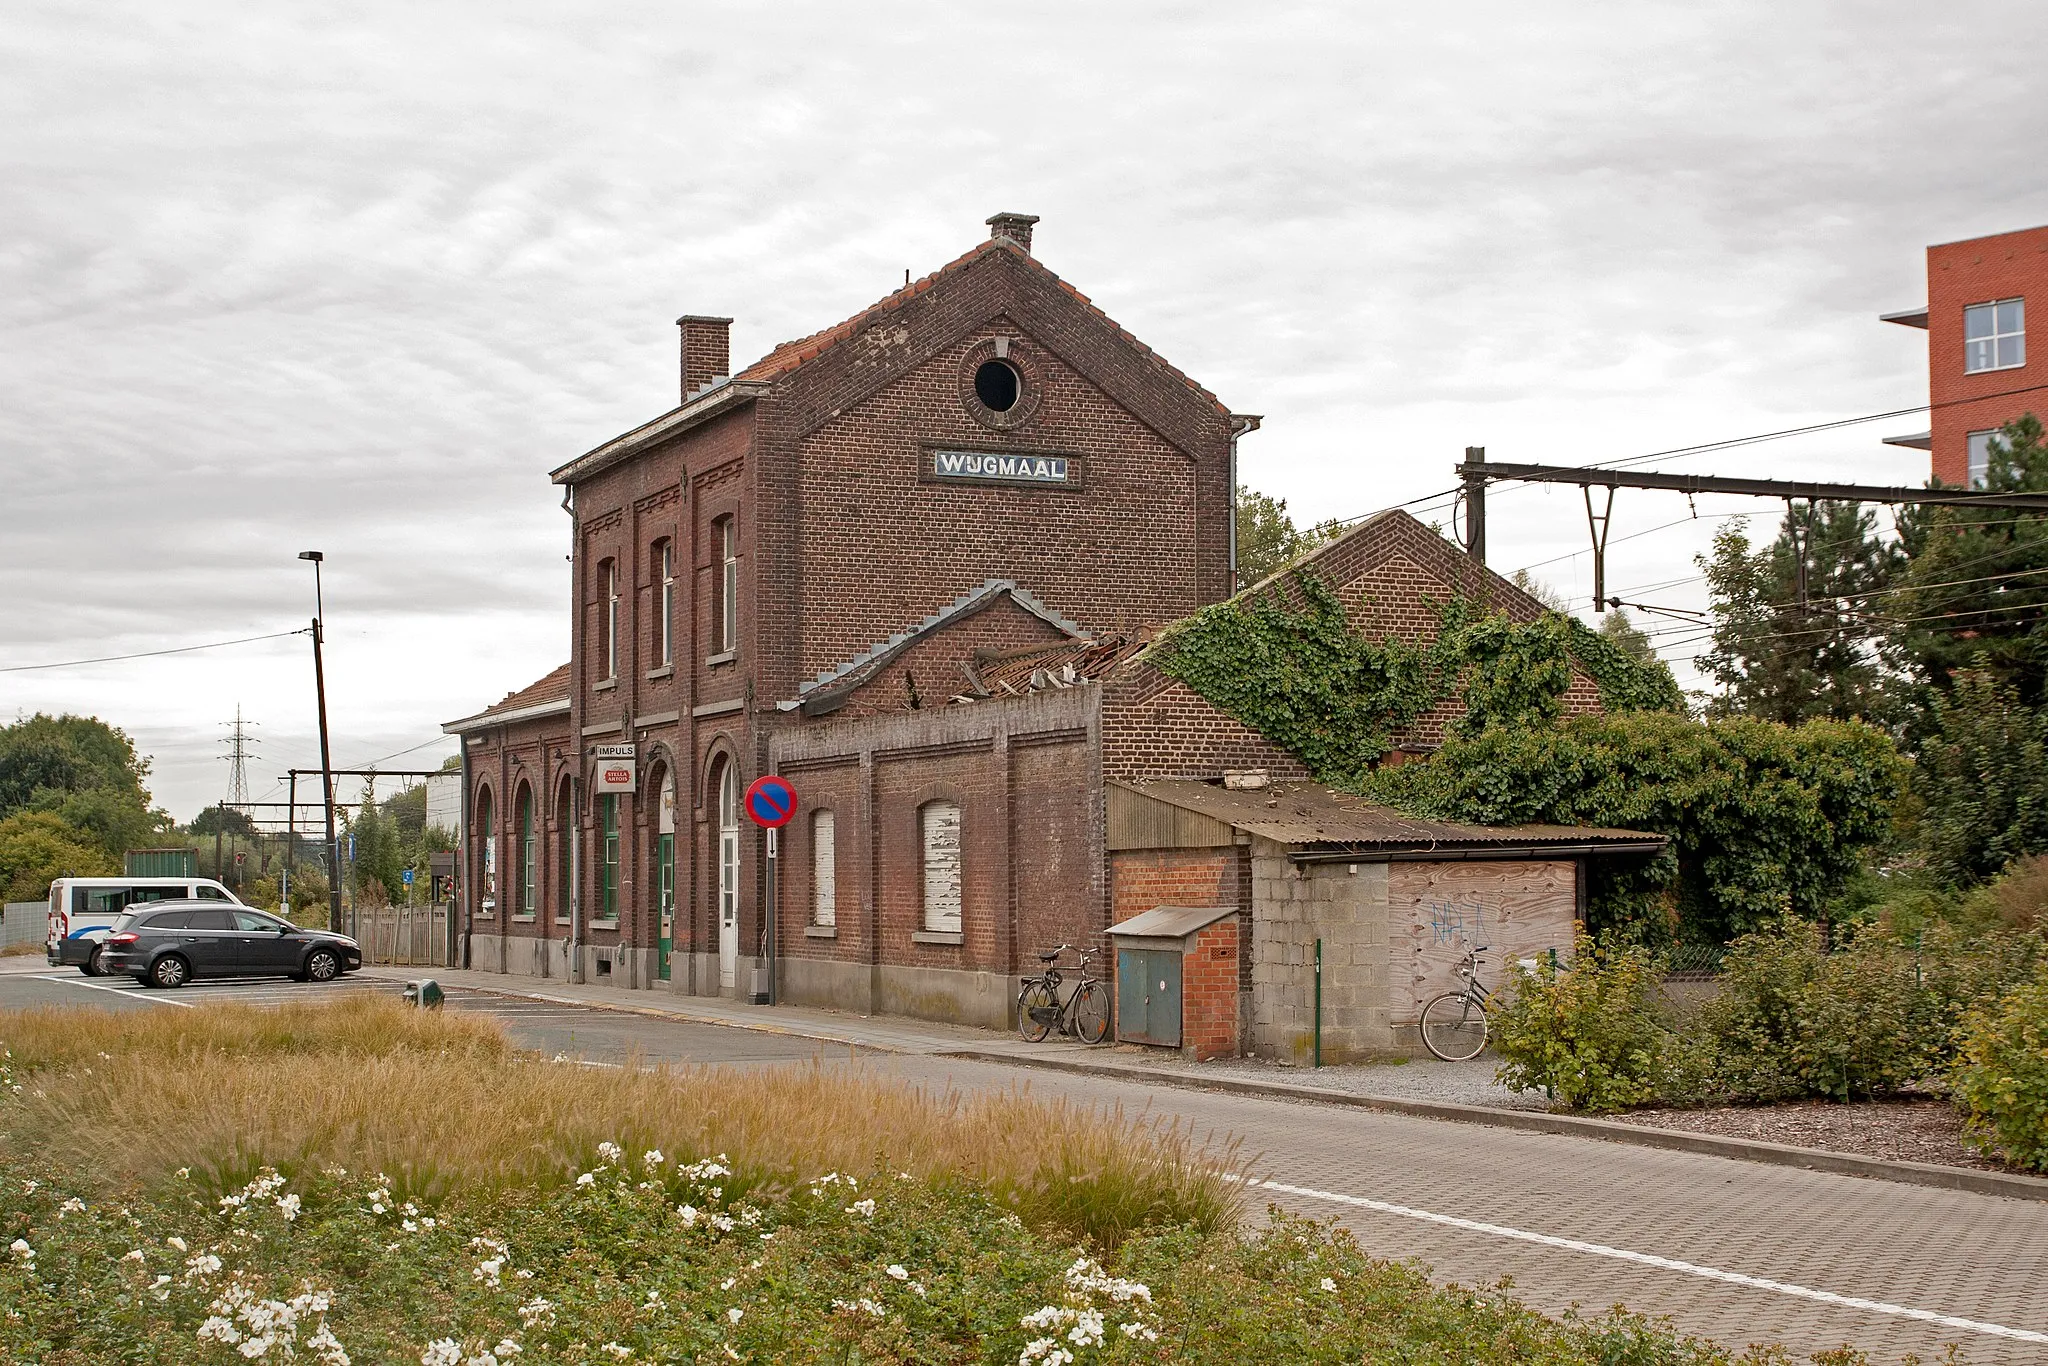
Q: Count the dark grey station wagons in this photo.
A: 1